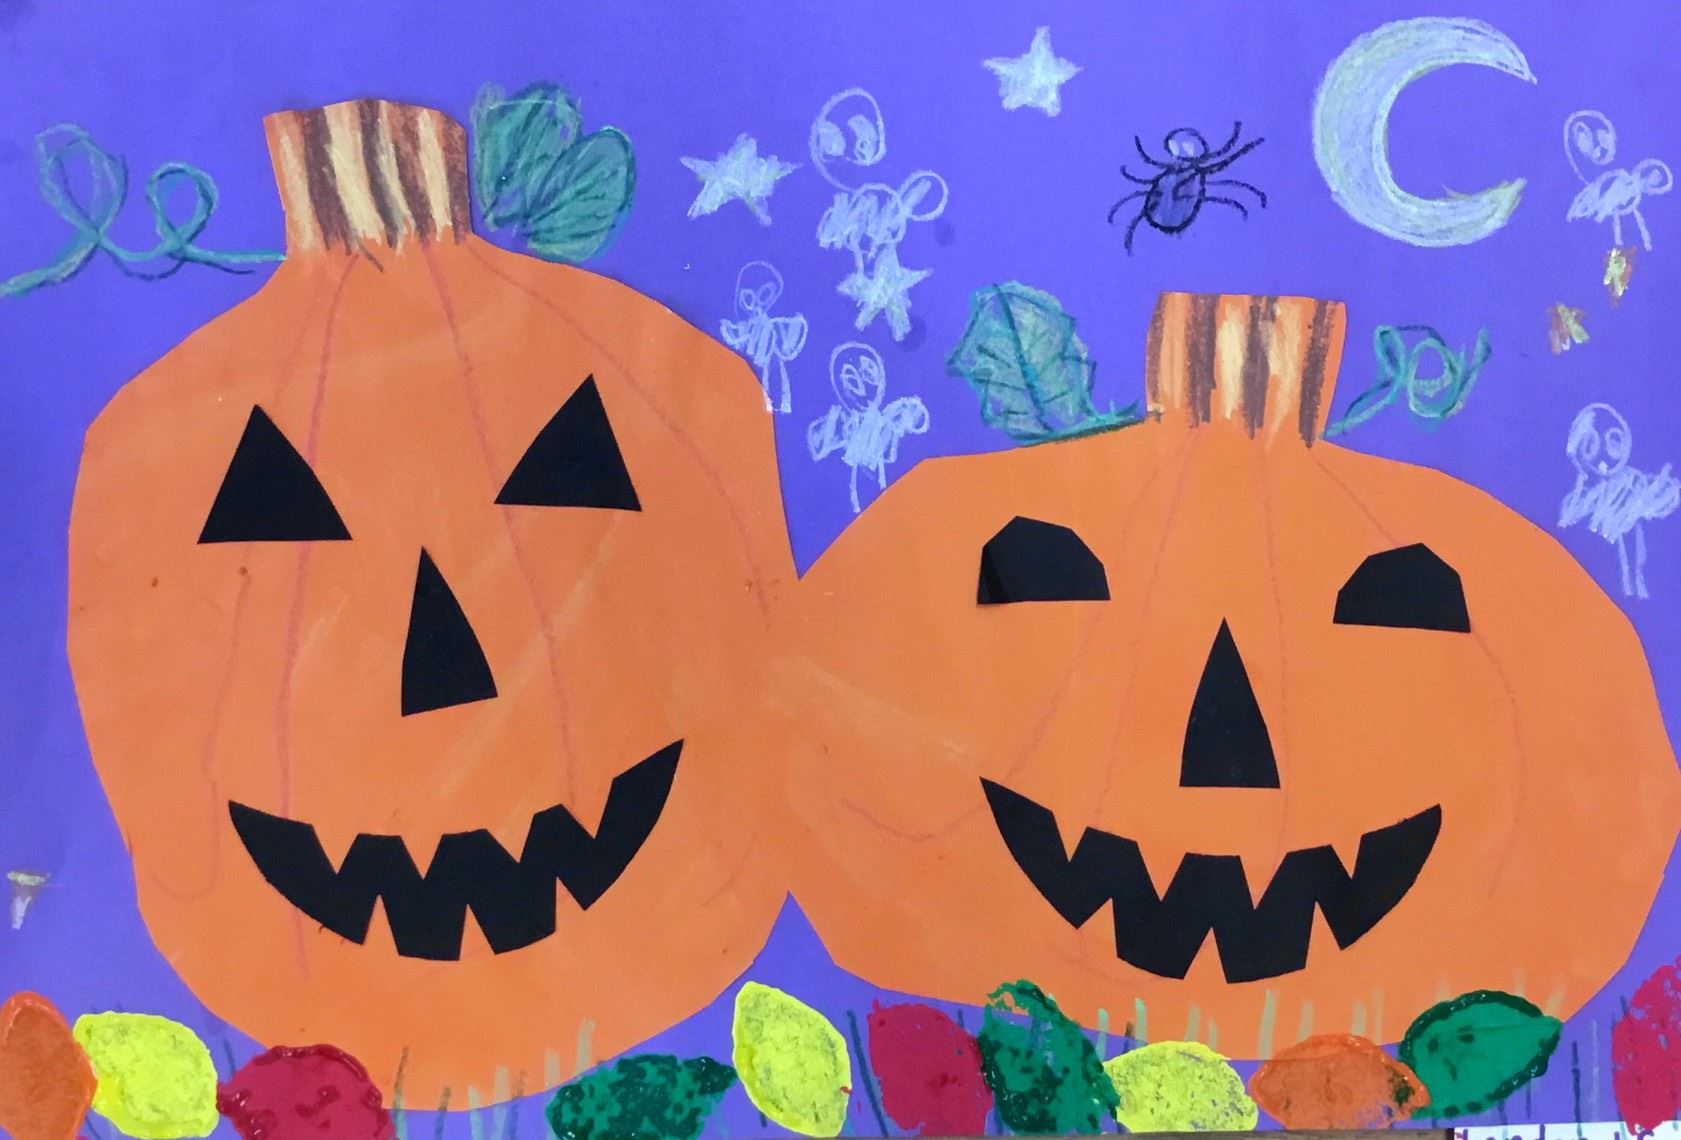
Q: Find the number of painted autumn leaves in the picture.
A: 11